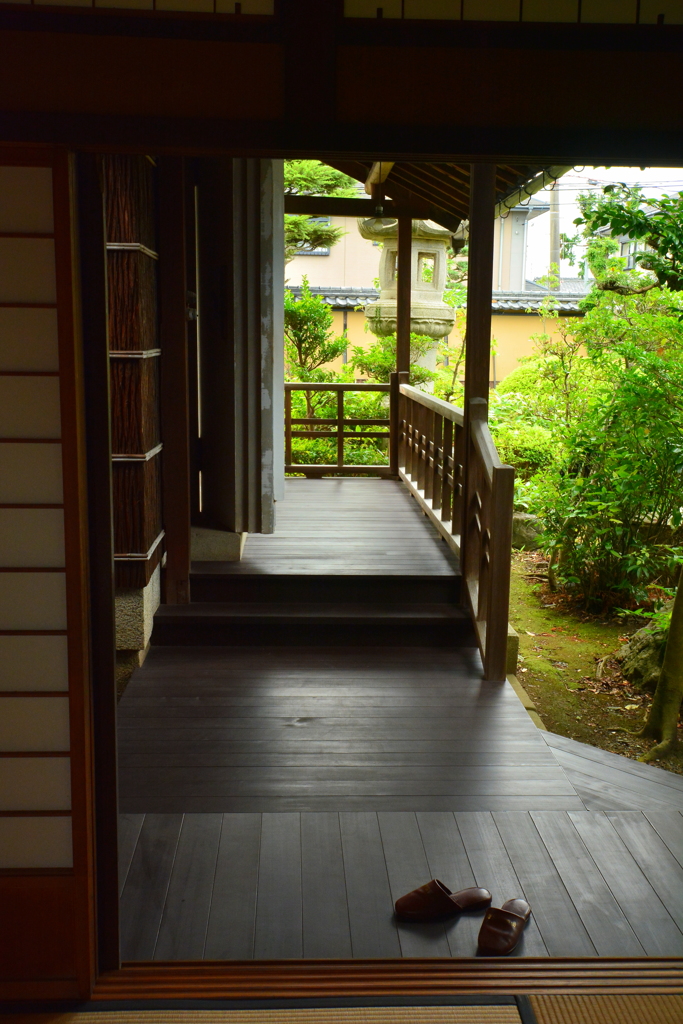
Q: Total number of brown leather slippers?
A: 2